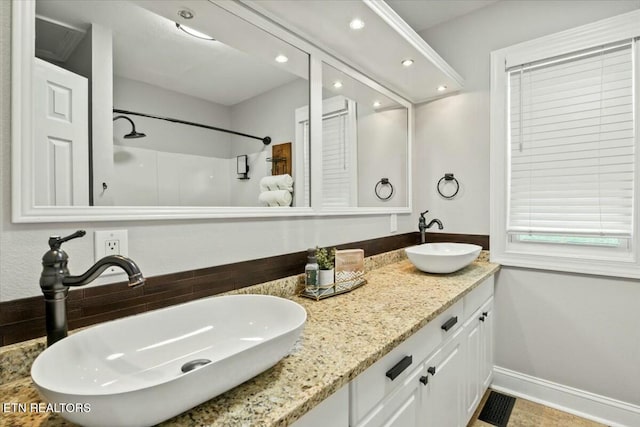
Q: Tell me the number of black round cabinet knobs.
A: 4